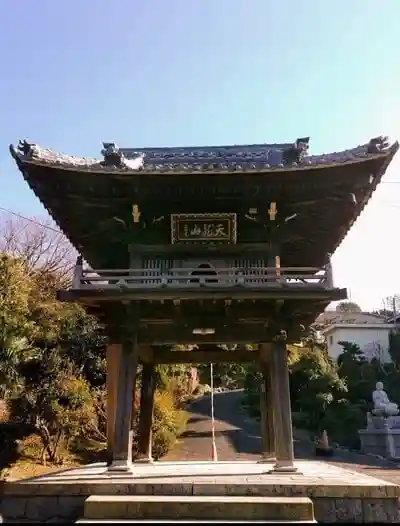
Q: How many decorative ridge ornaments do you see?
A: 4